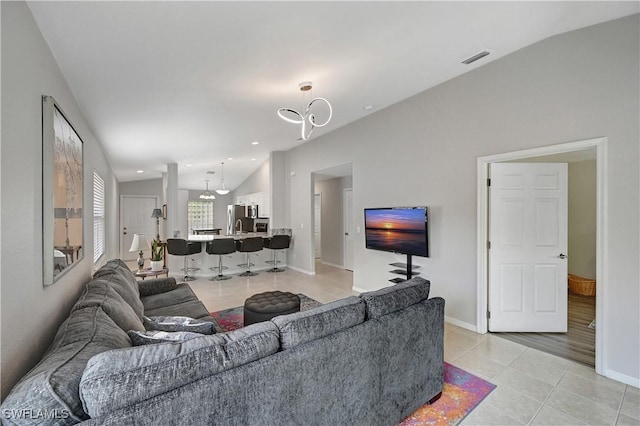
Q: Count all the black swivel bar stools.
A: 4